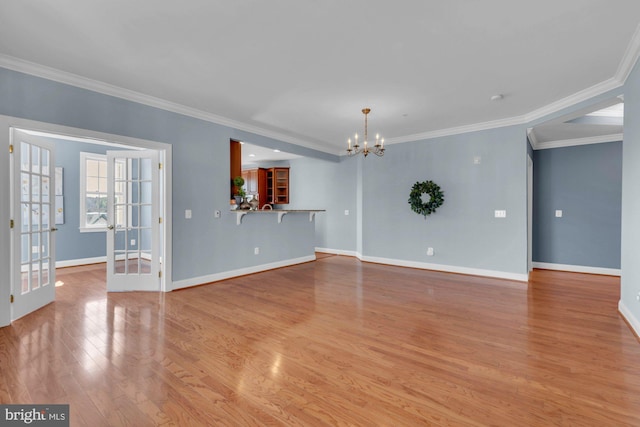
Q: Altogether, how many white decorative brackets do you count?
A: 3